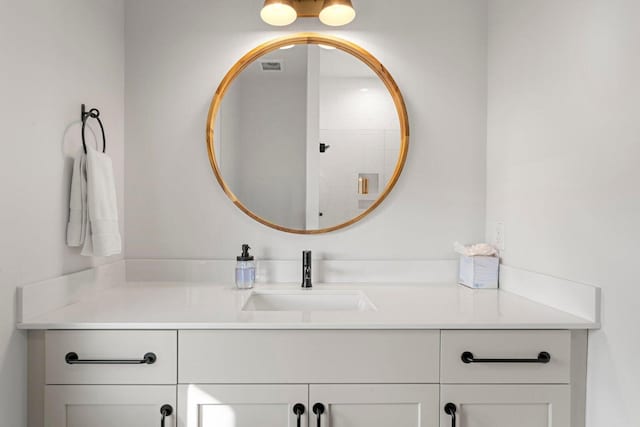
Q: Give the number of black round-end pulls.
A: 6